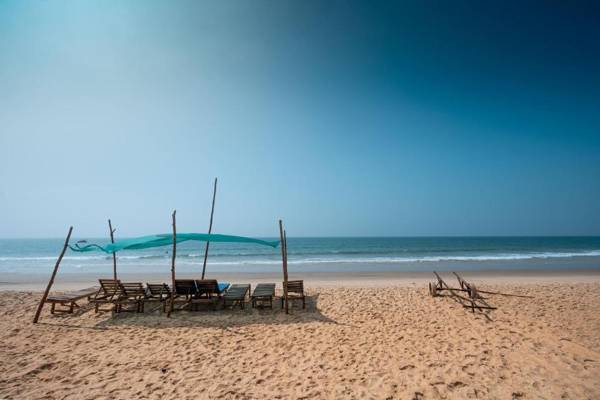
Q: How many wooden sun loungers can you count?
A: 9